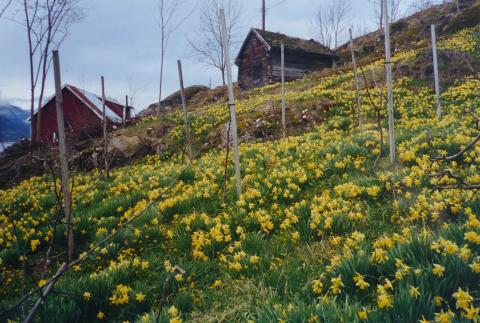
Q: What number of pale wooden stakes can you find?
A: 8